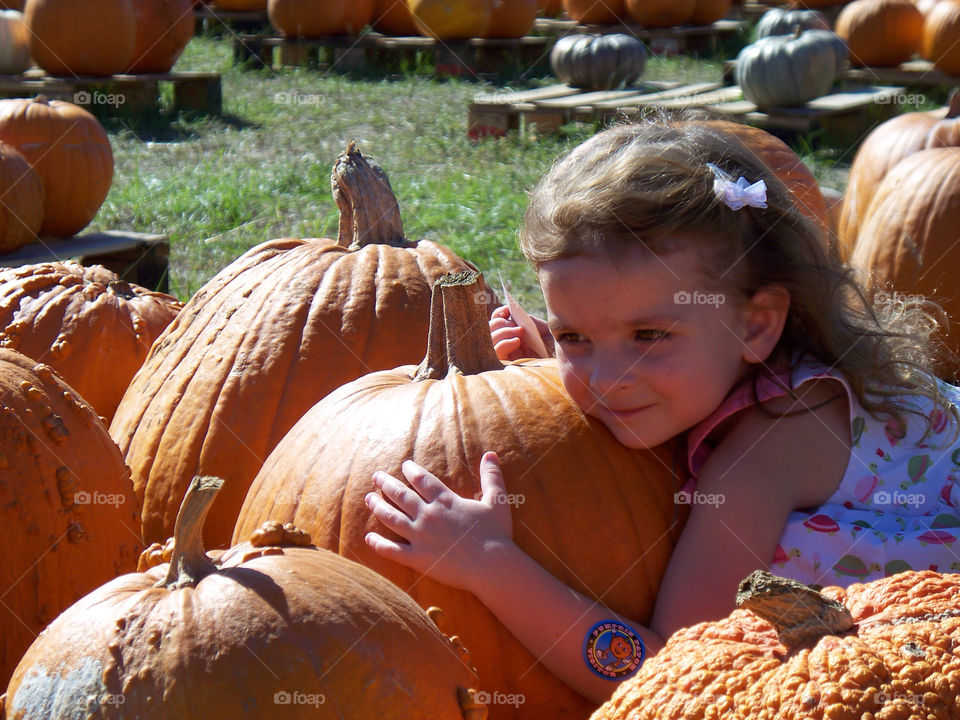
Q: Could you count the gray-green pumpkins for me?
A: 3